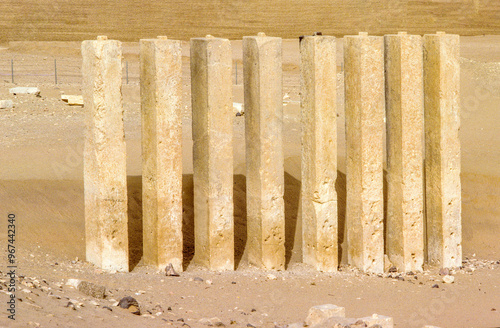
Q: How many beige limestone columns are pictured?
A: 8